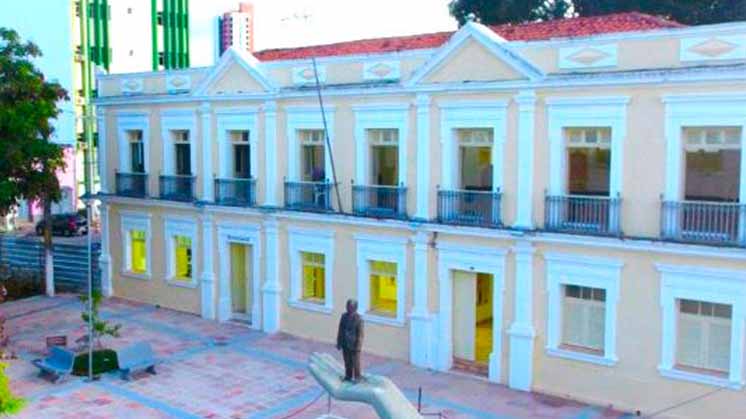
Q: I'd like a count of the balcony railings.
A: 8